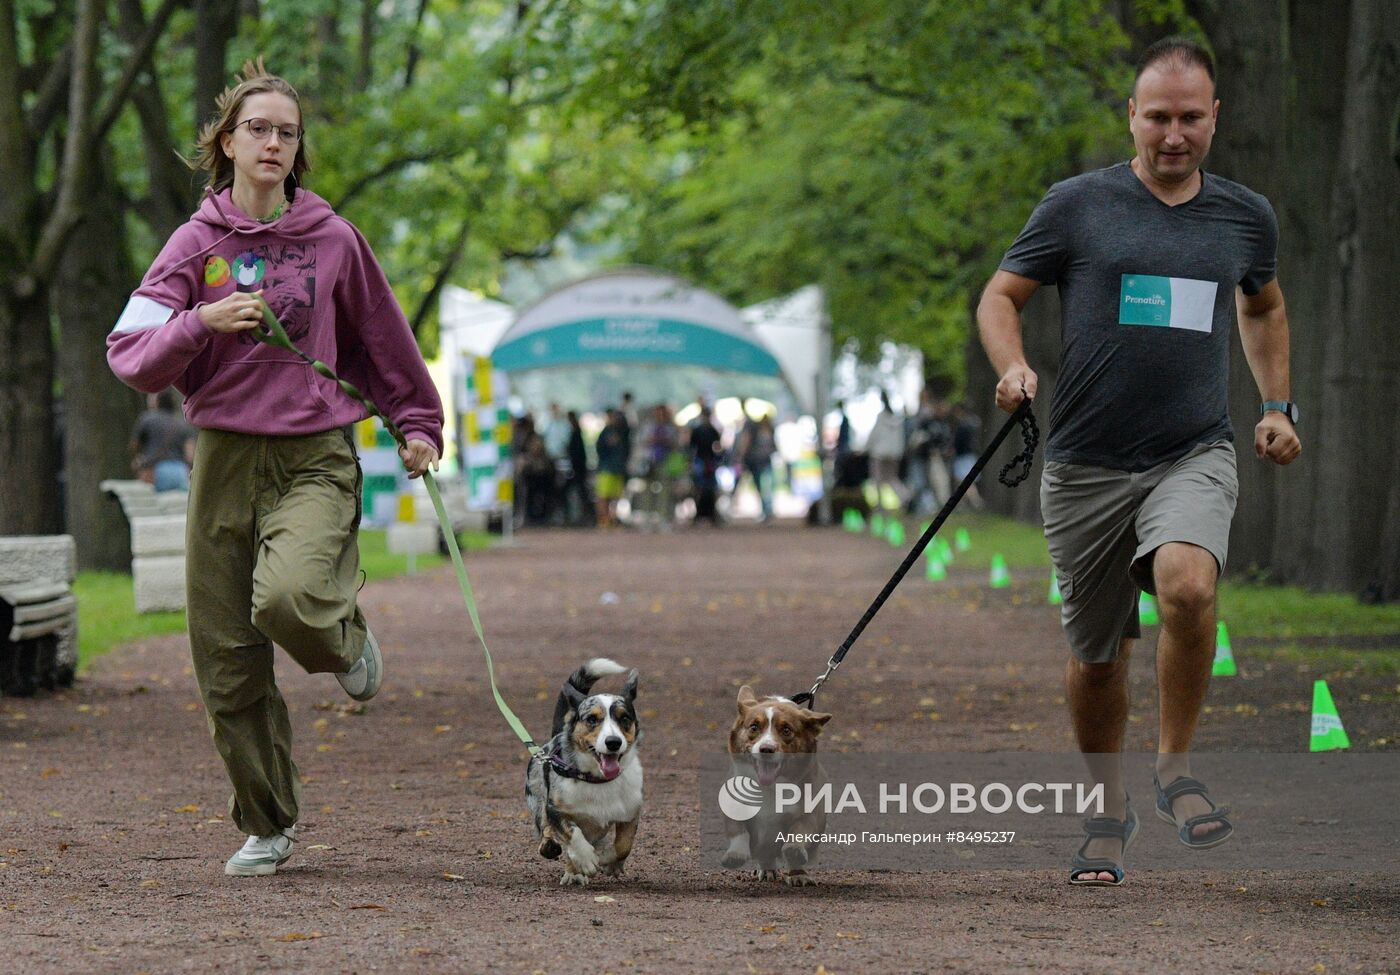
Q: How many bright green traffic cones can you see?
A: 12